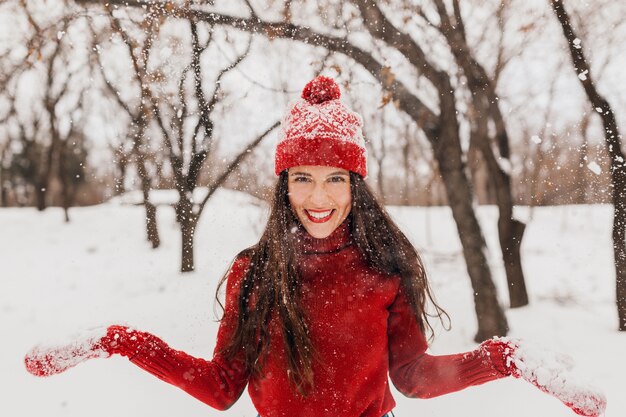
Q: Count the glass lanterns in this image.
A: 0